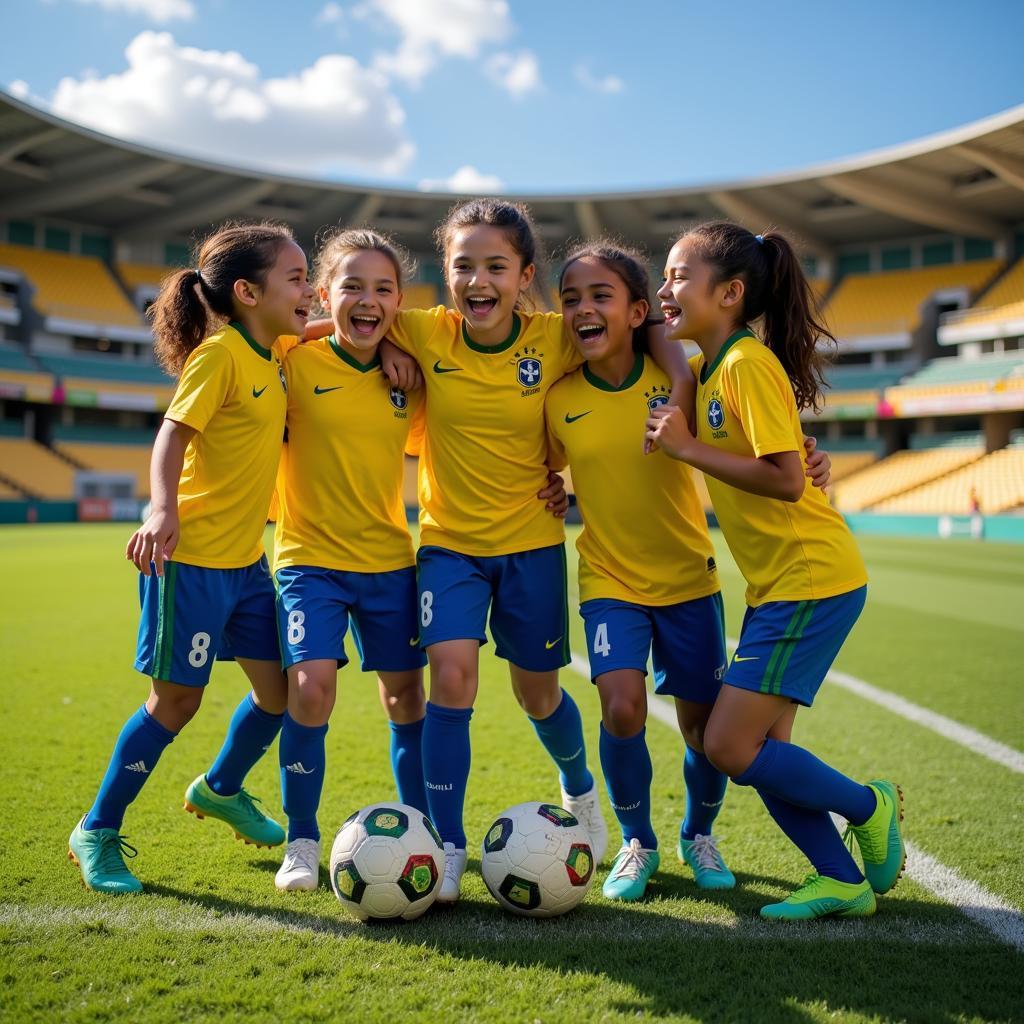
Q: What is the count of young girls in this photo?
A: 5